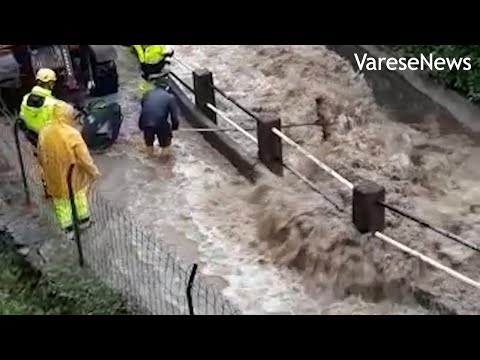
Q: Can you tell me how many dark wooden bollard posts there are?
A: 3